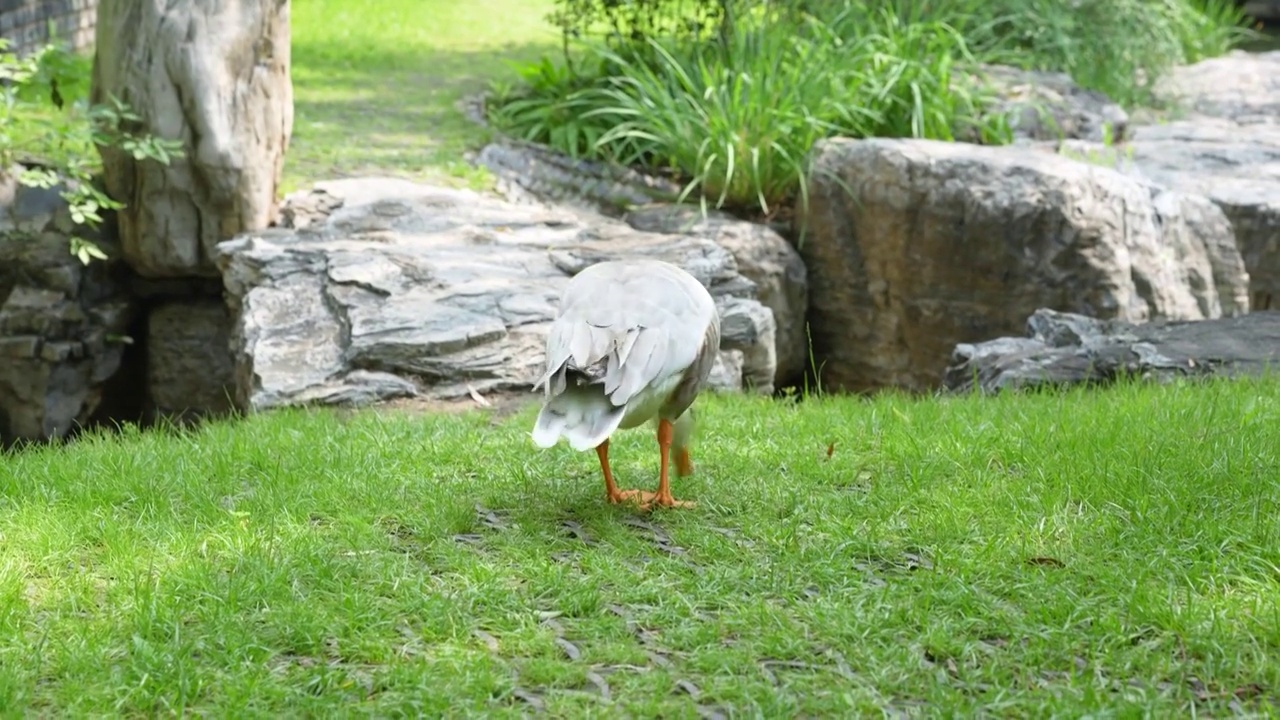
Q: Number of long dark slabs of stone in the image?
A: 1